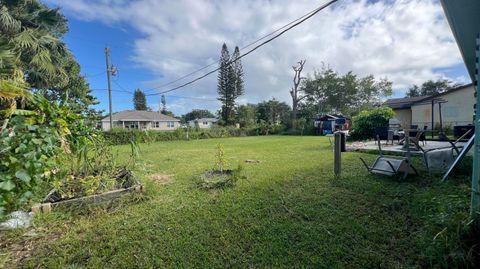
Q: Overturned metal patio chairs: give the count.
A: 2